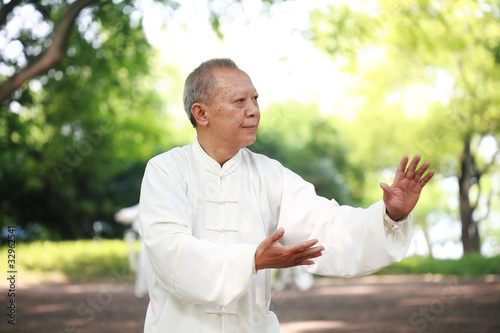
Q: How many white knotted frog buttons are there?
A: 4